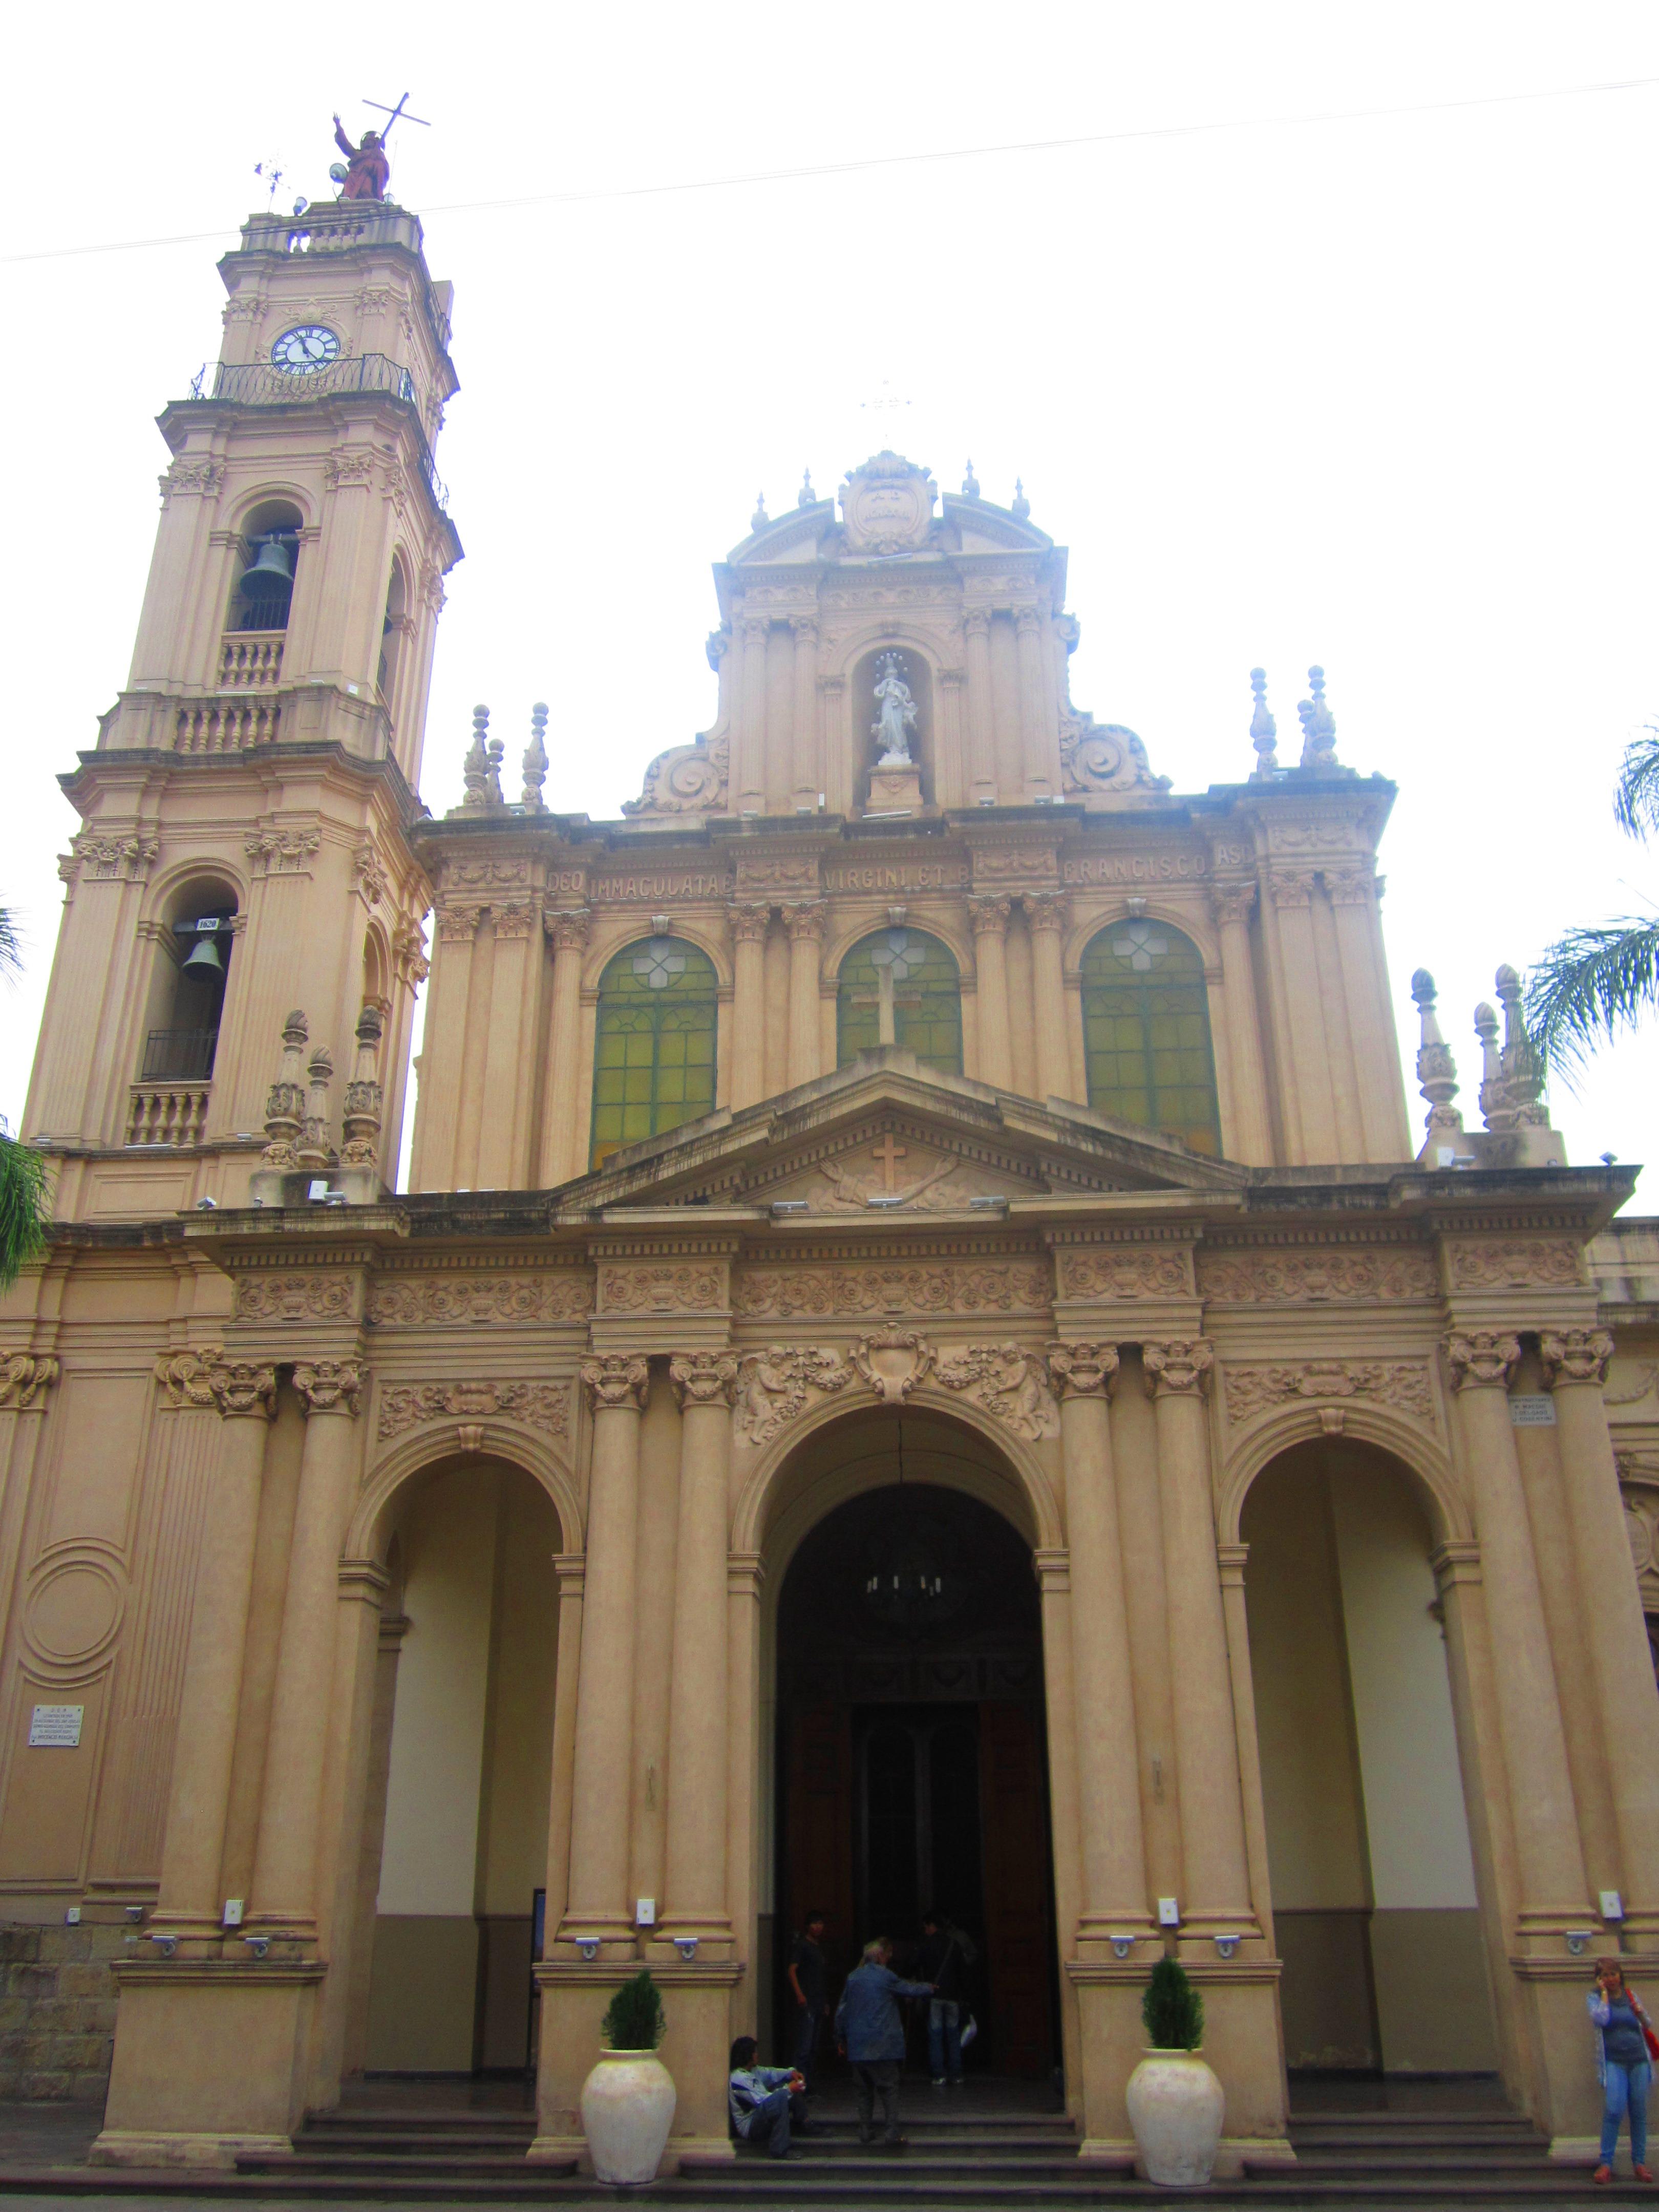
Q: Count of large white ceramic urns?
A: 2